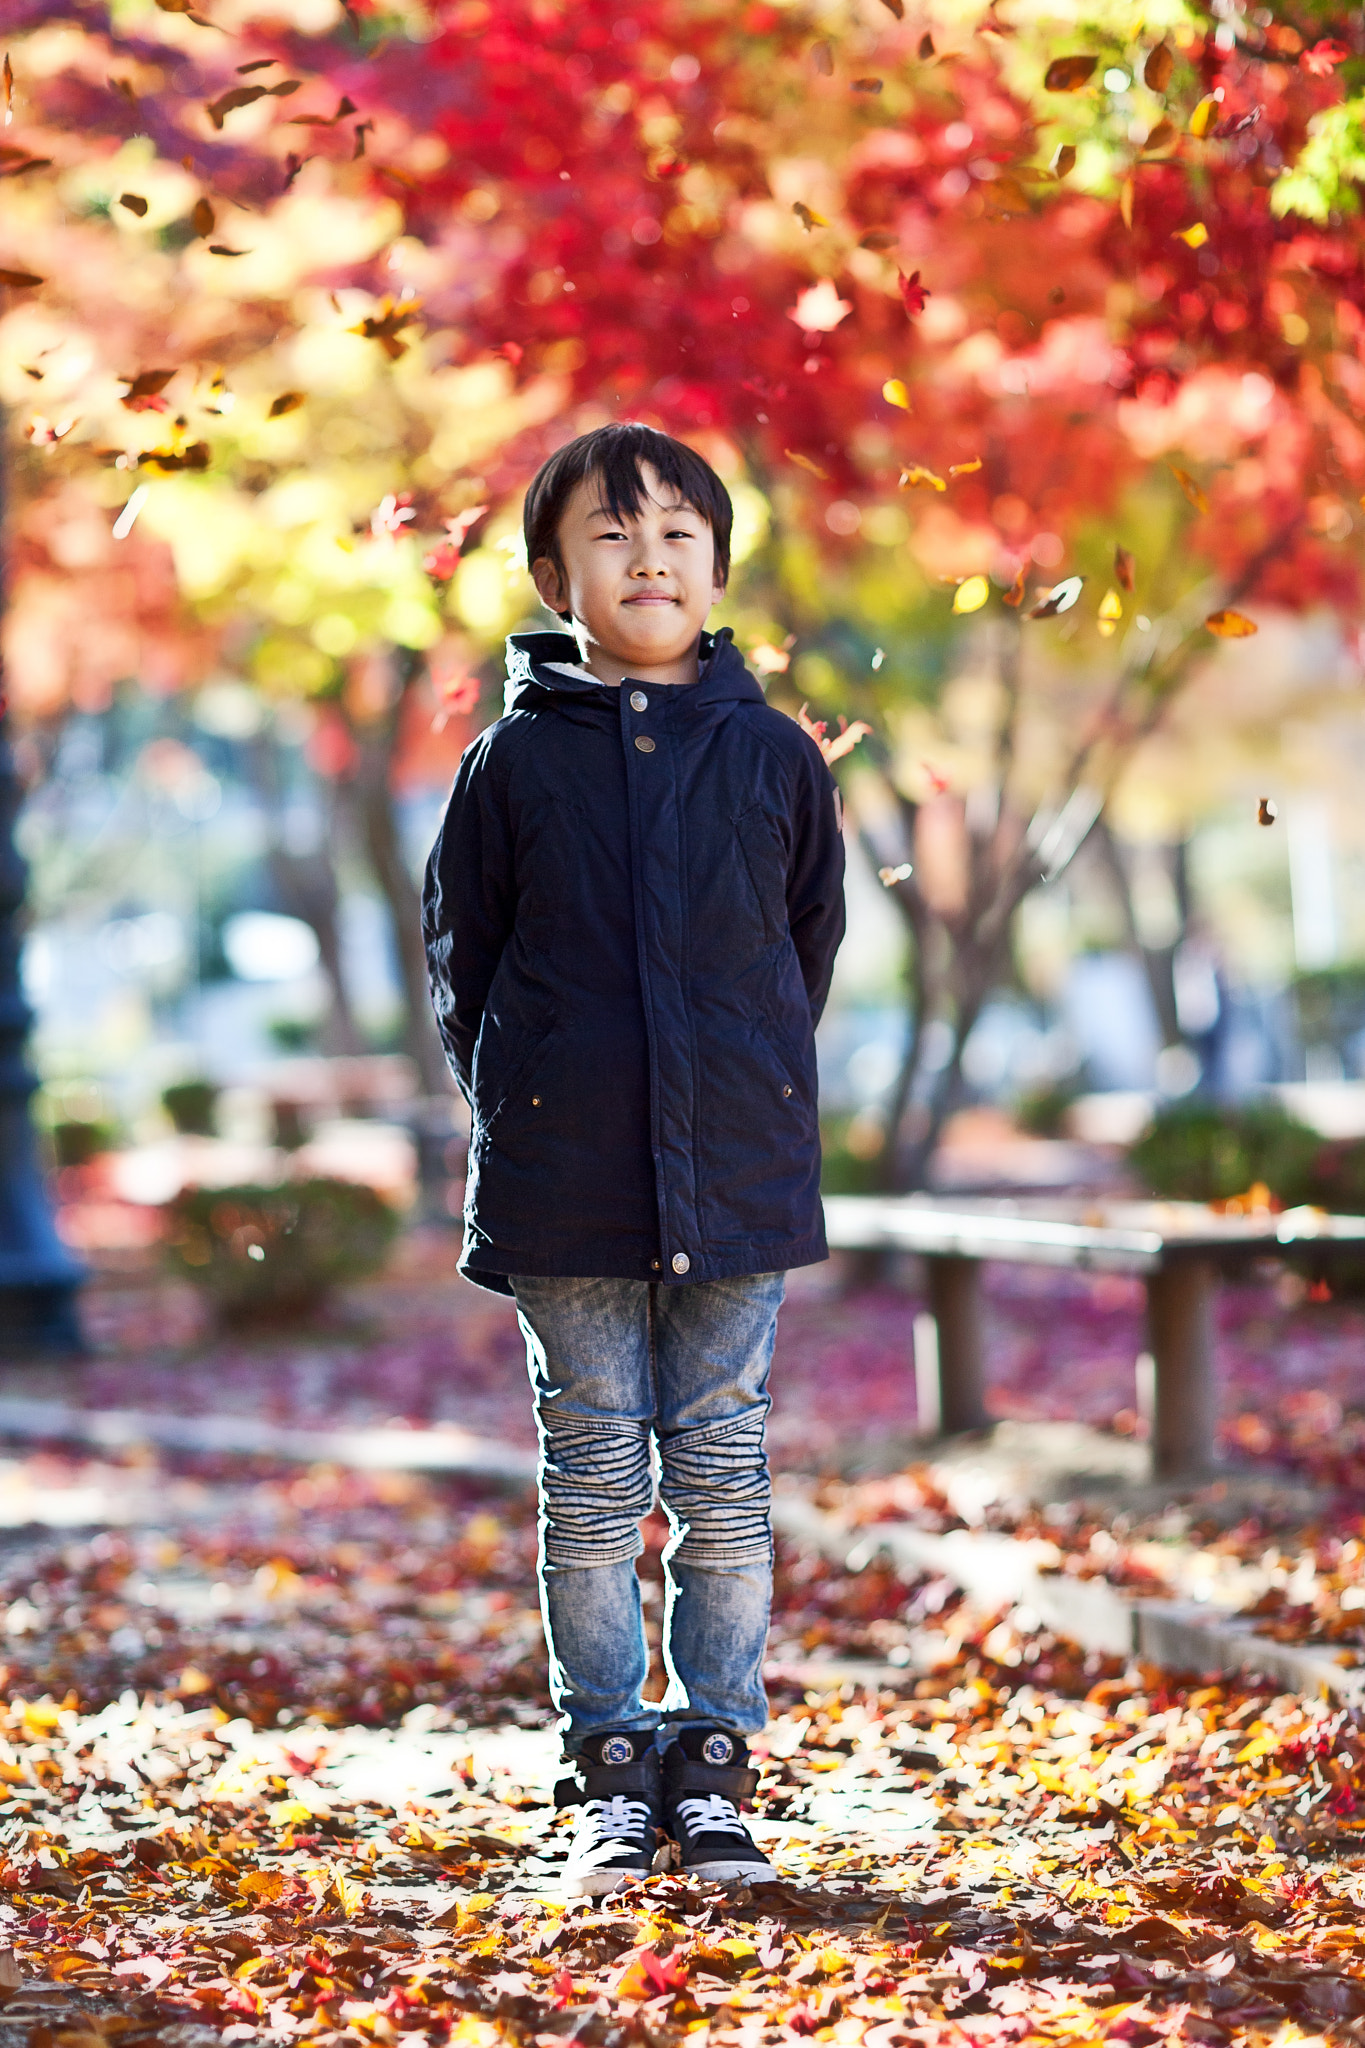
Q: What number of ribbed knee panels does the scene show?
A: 2